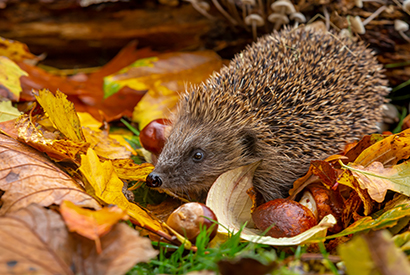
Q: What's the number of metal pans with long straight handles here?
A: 0